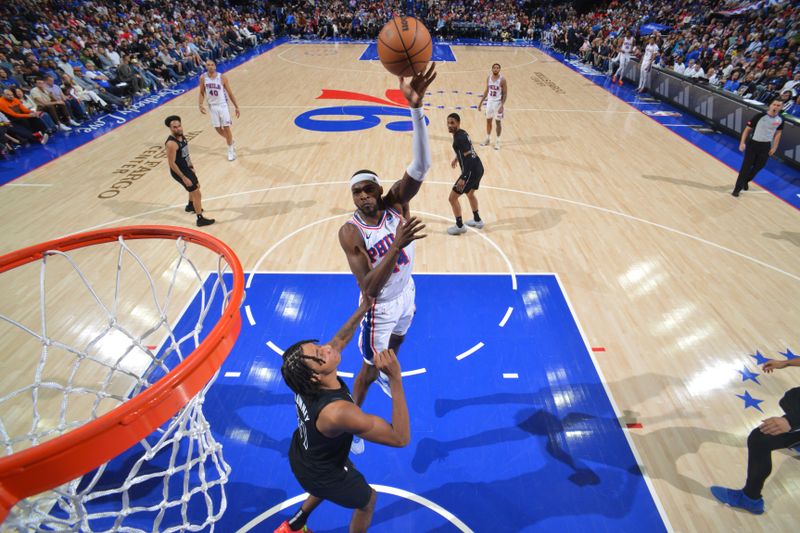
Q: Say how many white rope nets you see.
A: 1